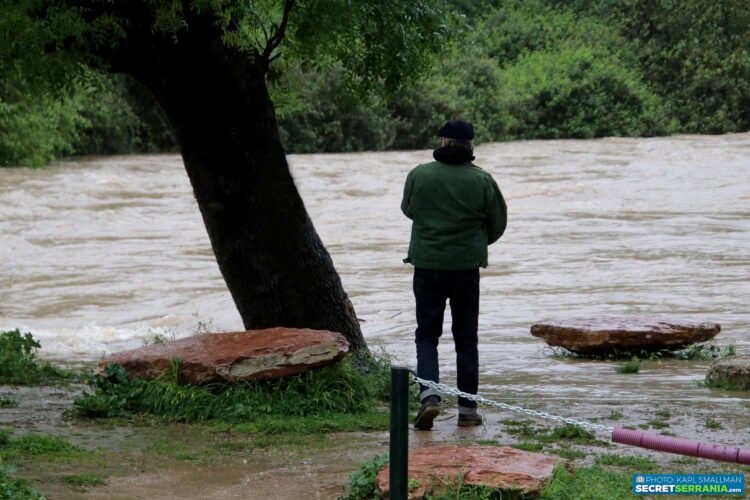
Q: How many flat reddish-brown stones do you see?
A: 3